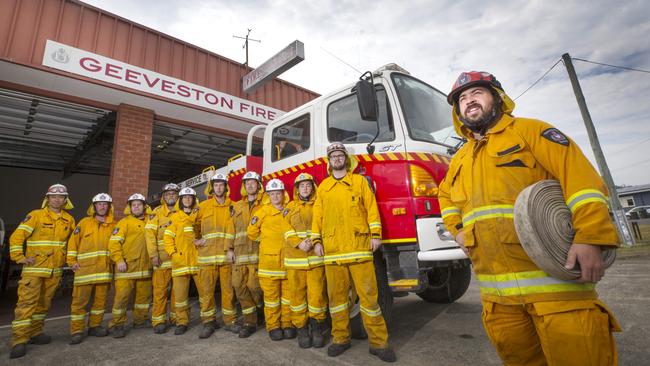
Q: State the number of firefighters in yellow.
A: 11